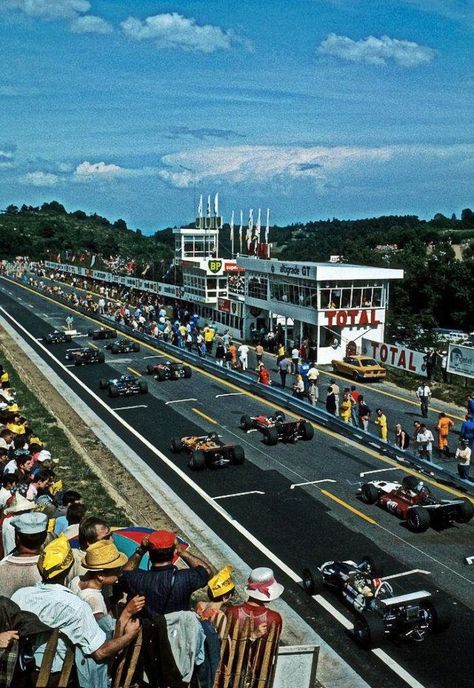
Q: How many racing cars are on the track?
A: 10